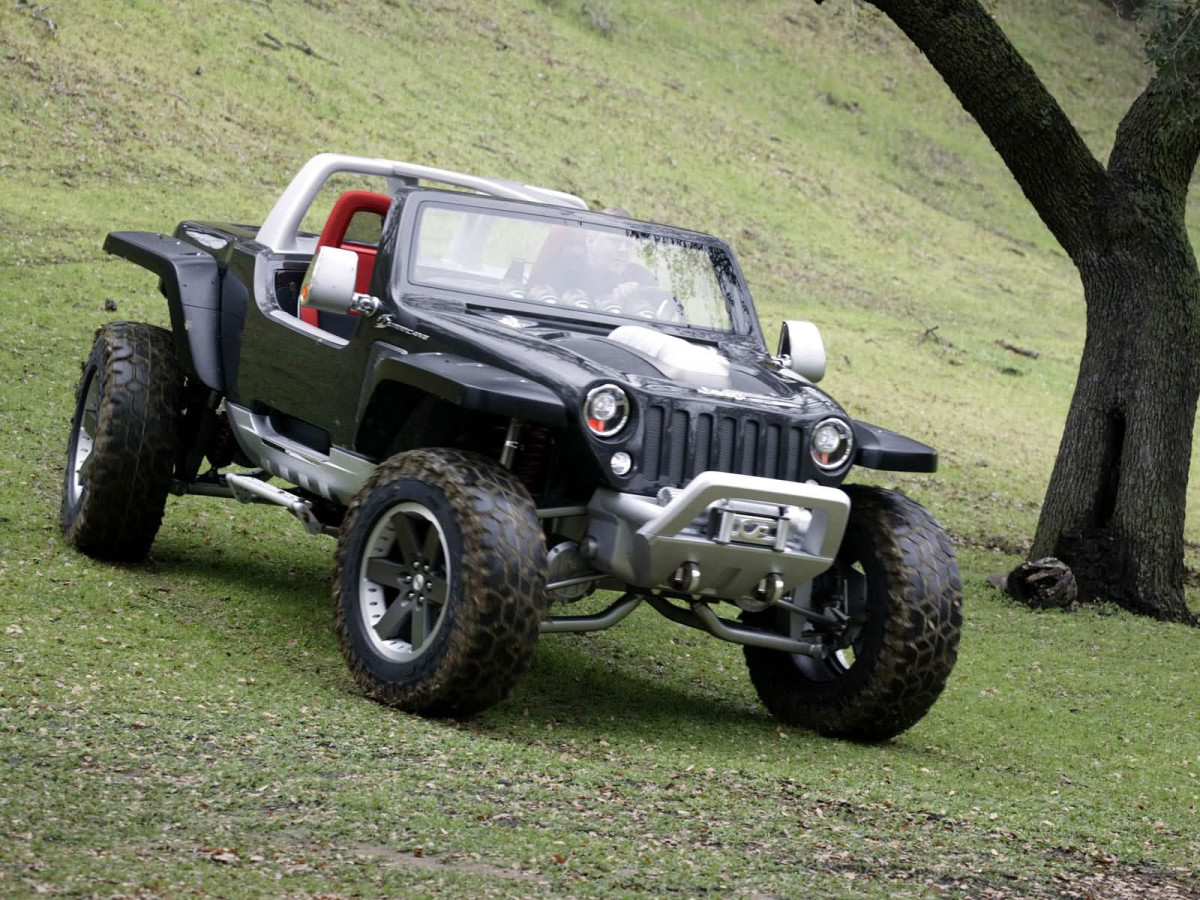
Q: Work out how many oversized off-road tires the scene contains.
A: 3